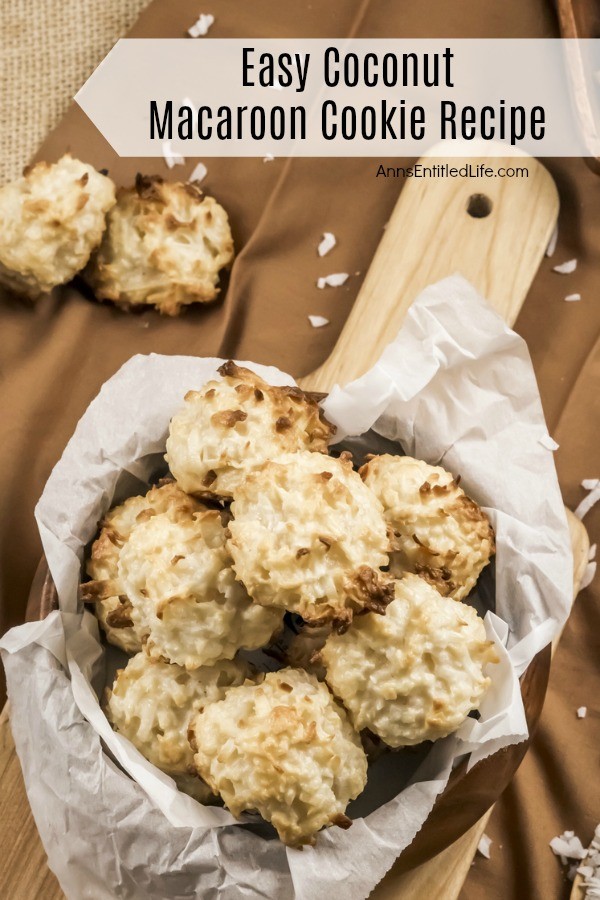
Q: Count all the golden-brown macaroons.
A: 10